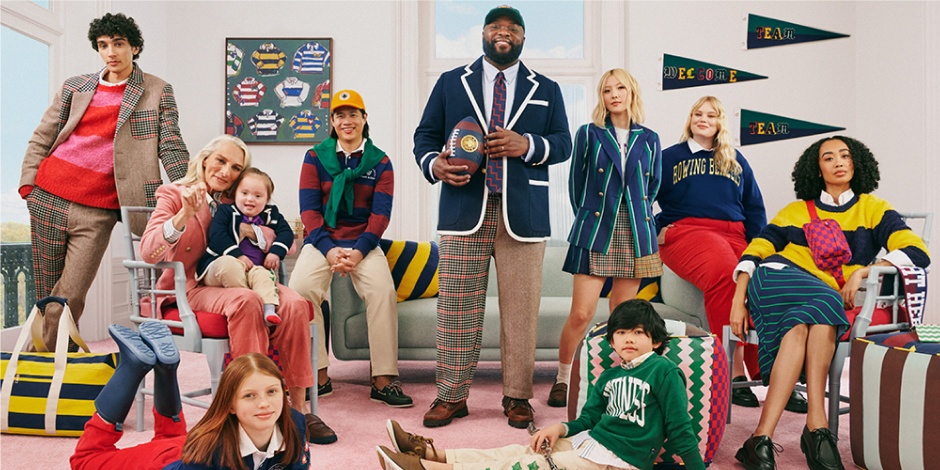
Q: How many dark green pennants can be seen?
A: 3